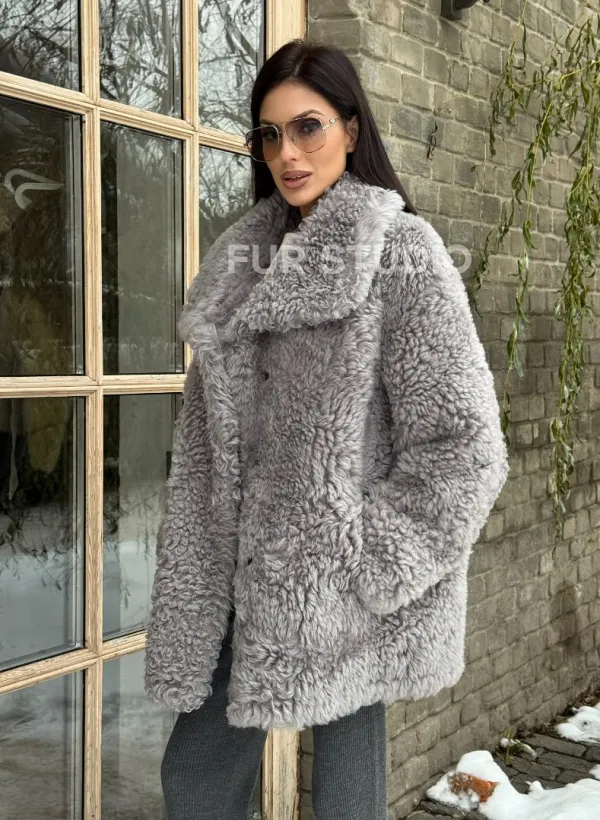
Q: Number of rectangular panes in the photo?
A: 10